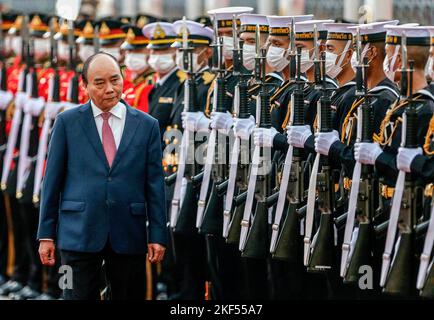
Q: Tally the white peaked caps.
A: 2